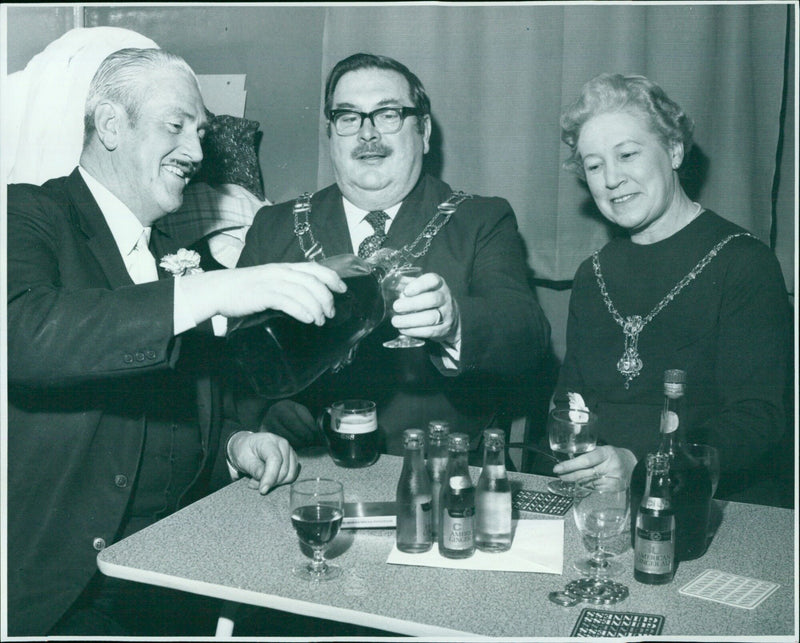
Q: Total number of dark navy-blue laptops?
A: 0